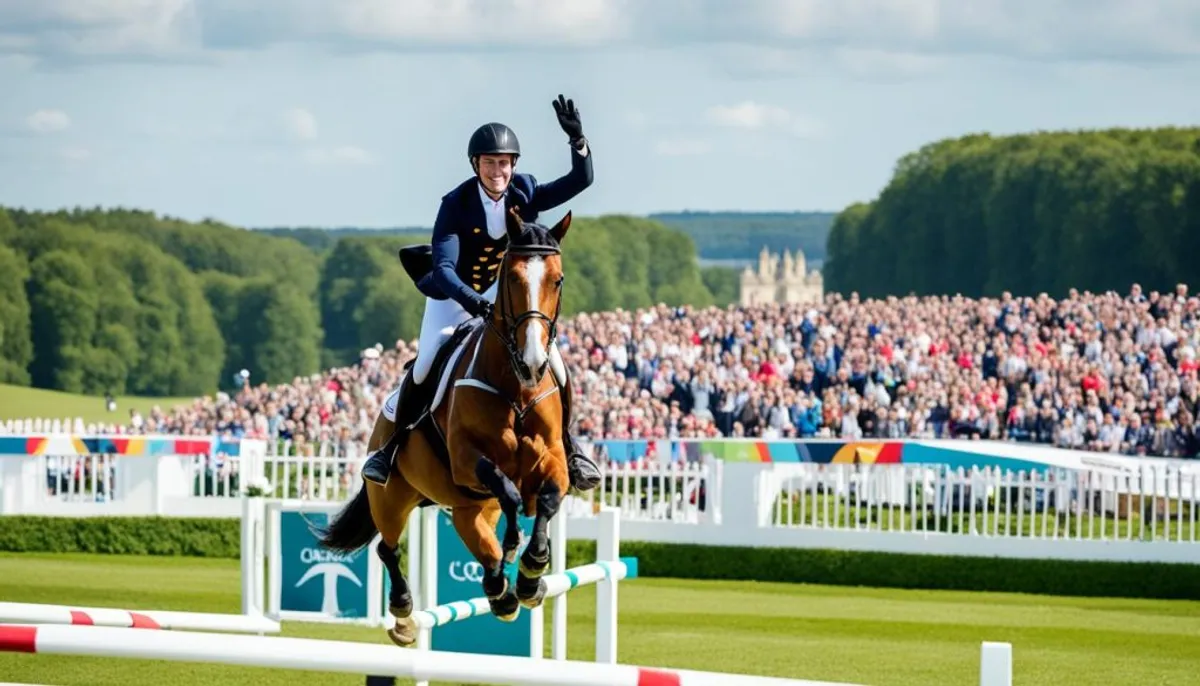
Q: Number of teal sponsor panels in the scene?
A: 2